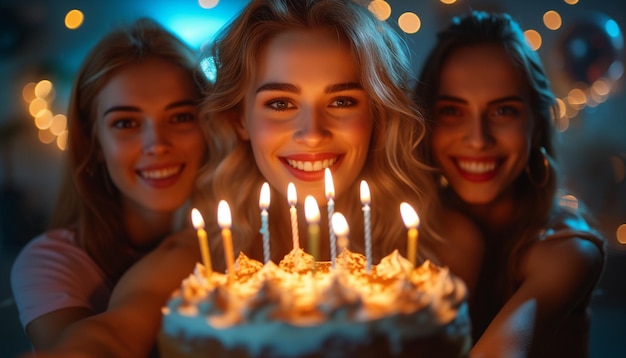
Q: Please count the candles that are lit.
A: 9